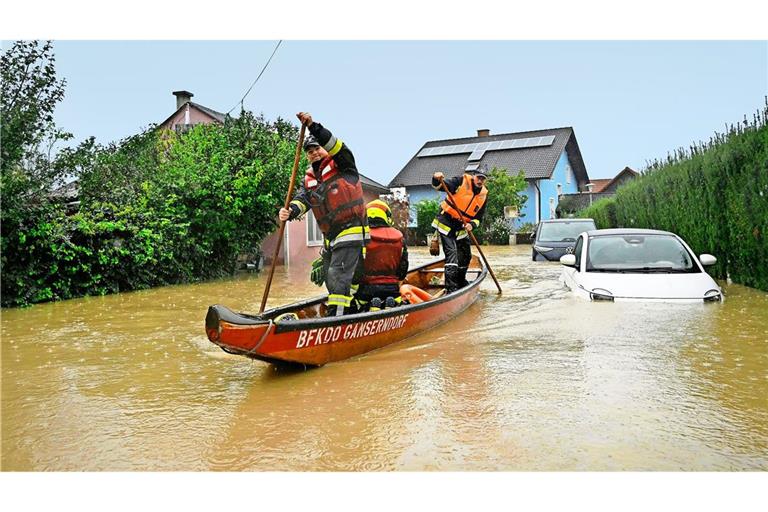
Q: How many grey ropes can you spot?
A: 1